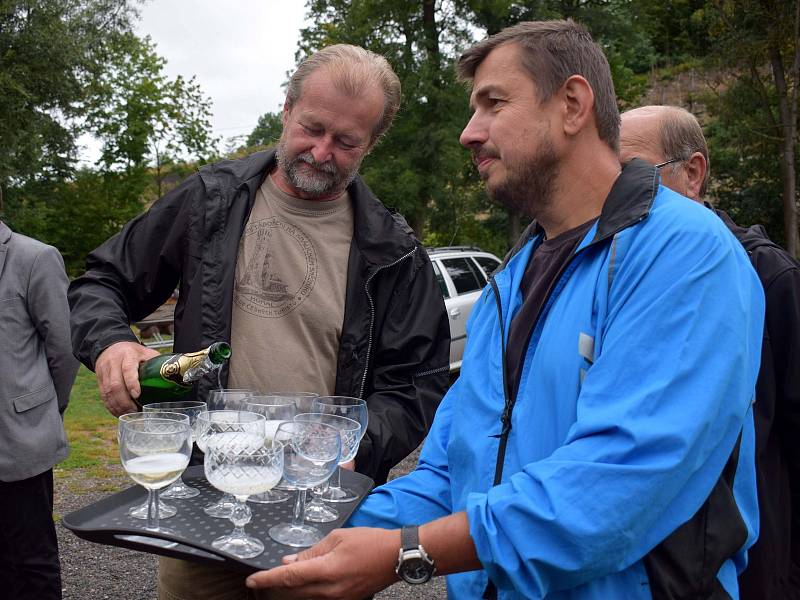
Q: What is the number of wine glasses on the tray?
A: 11